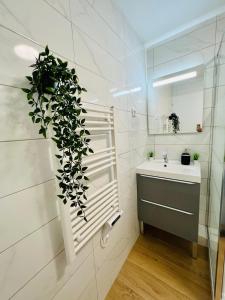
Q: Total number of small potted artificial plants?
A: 2